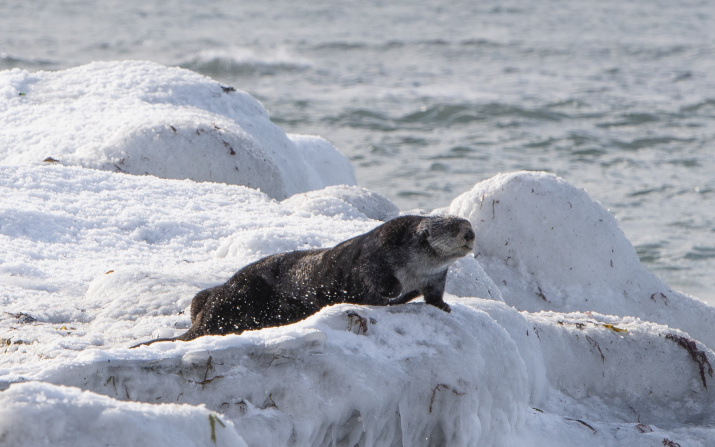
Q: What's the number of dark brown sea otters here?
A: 1